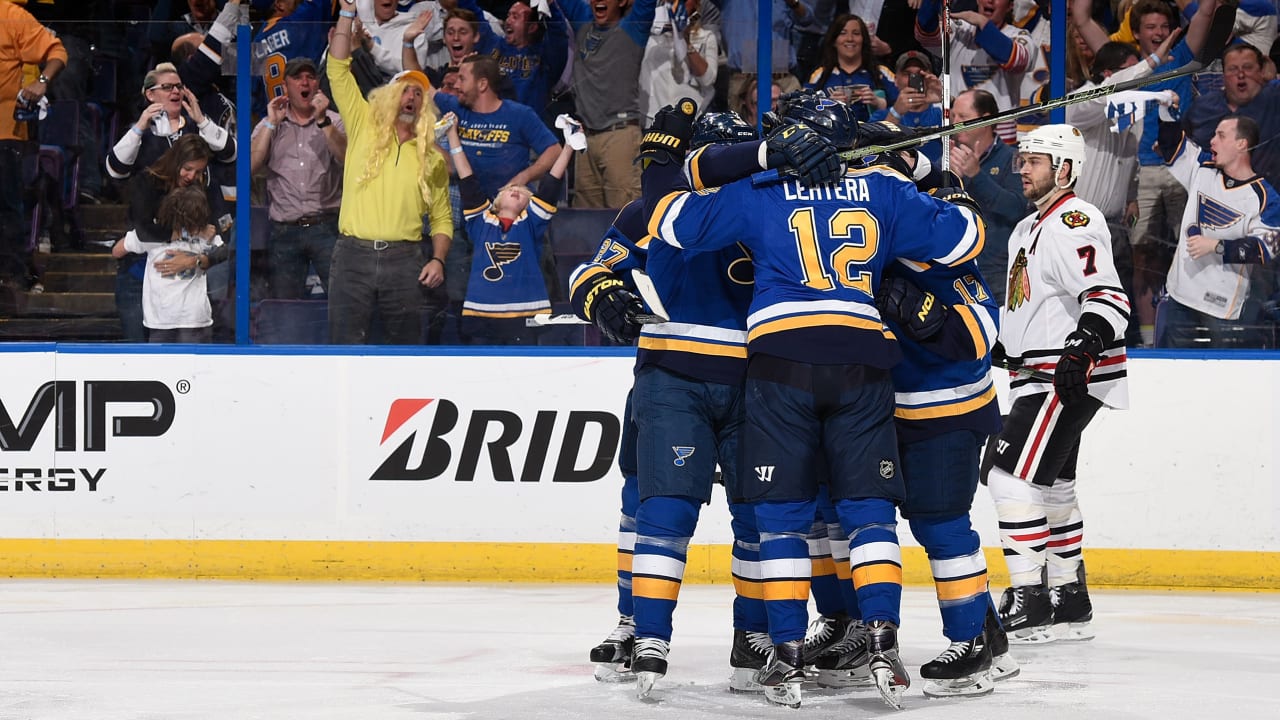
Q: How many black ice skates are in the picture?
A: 11